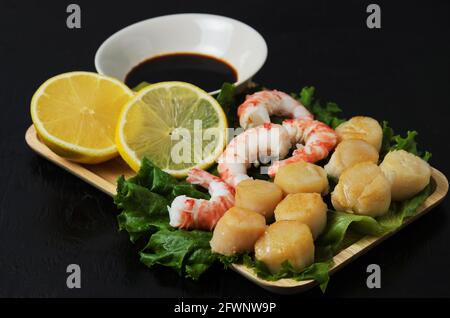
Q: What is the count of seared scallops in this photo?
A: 9